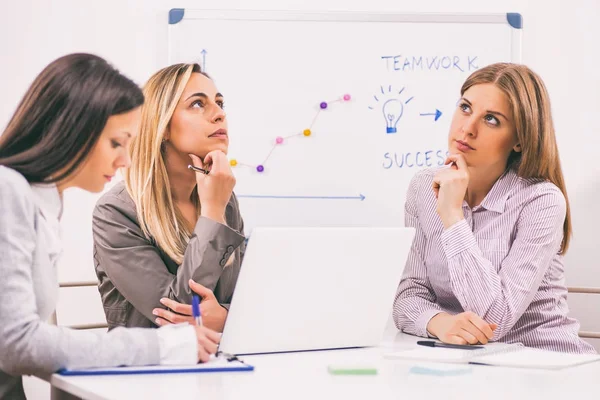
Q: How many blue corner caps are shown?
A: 2